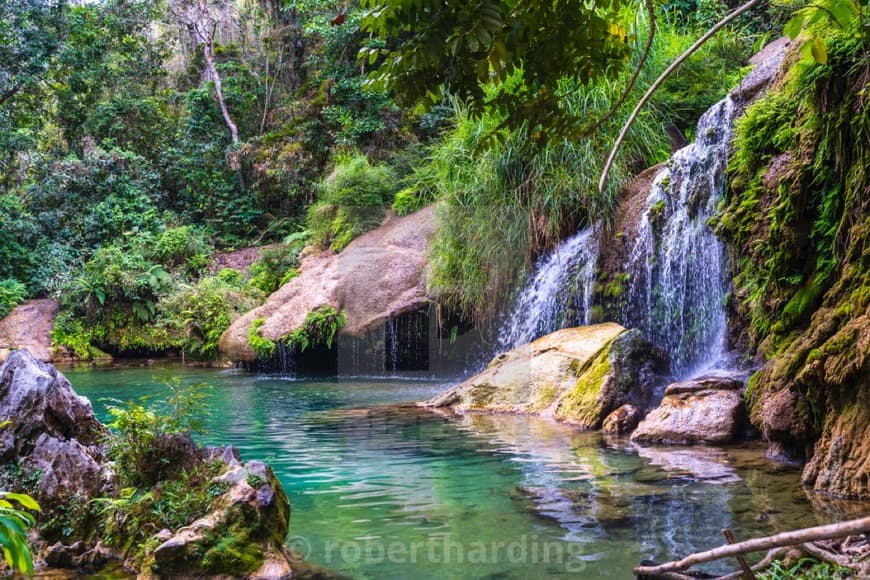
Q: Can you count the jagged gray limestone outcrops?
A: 1